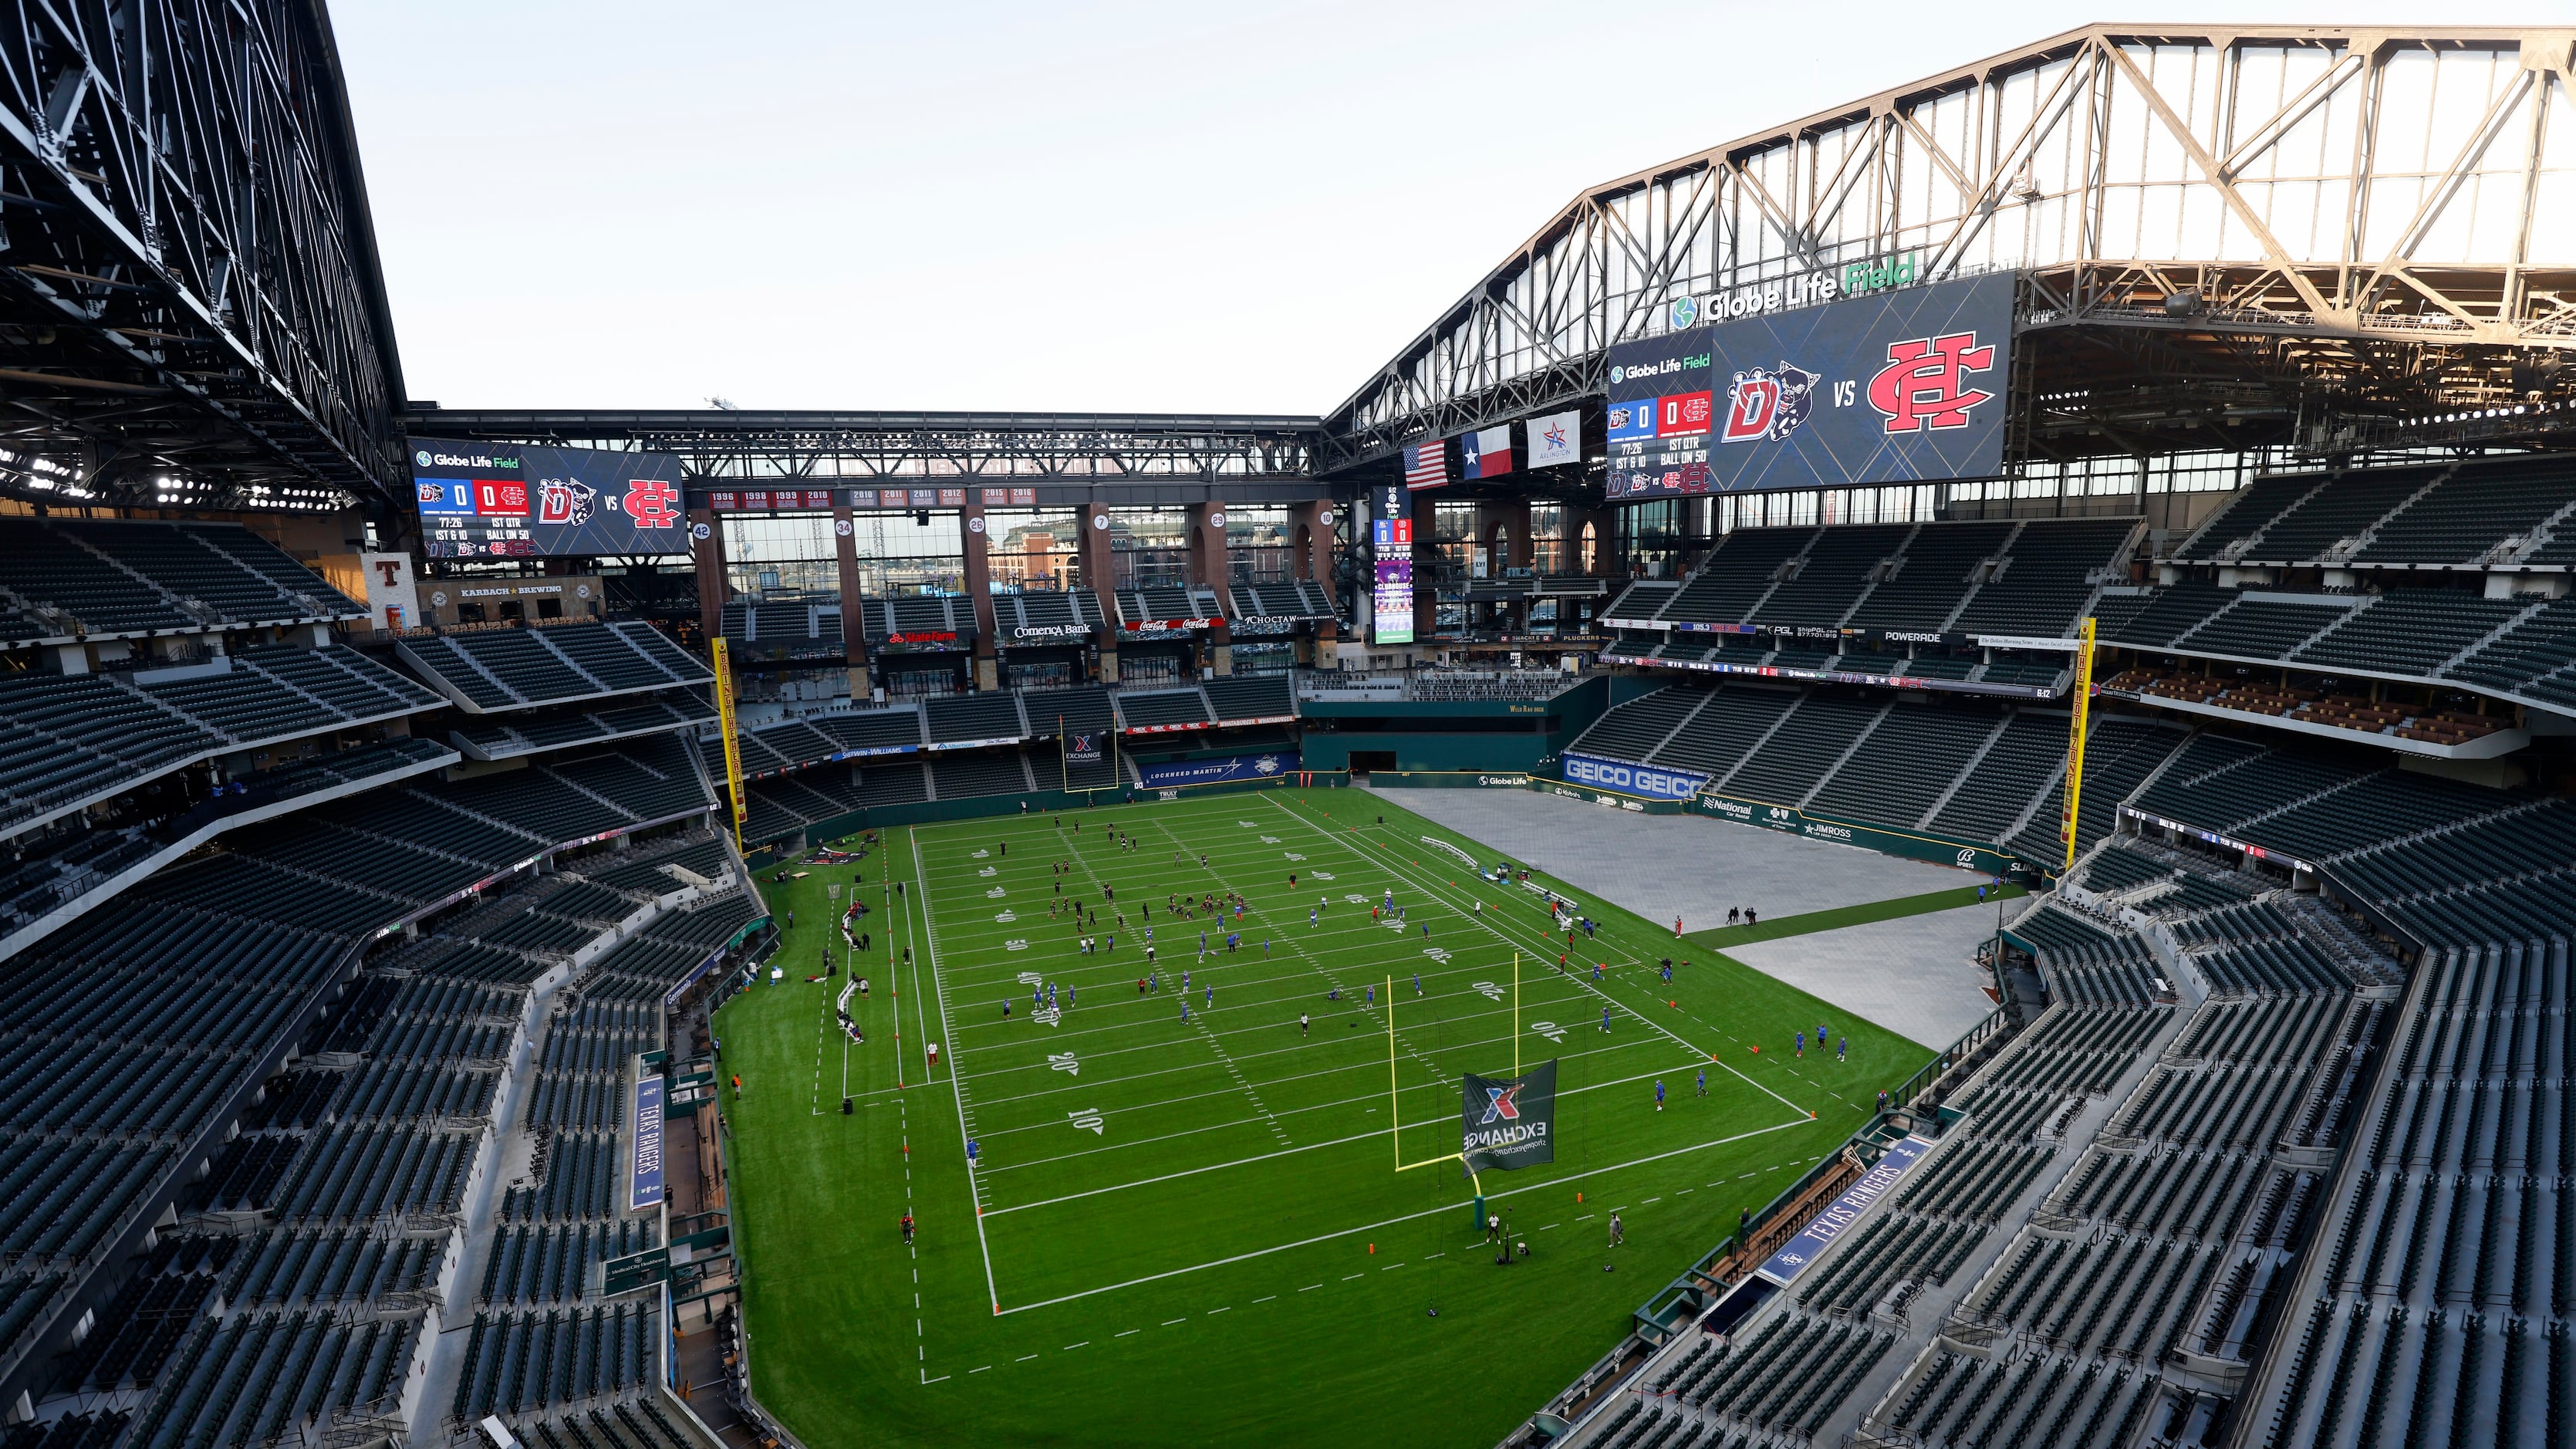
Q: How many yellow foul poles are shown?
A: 2